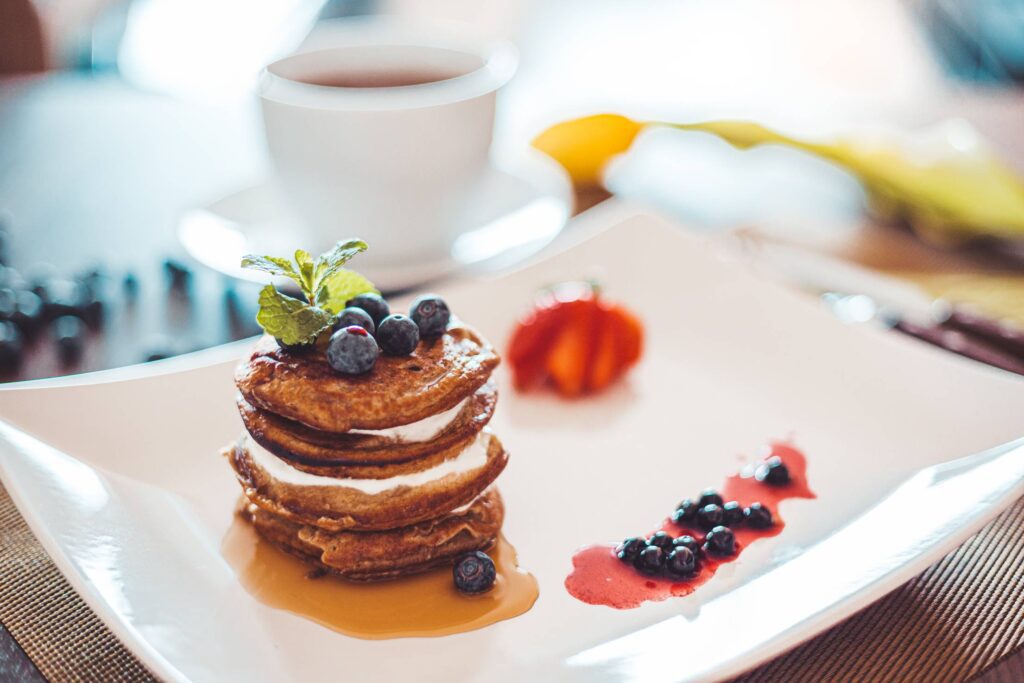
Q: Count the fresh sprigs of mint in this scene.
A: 1